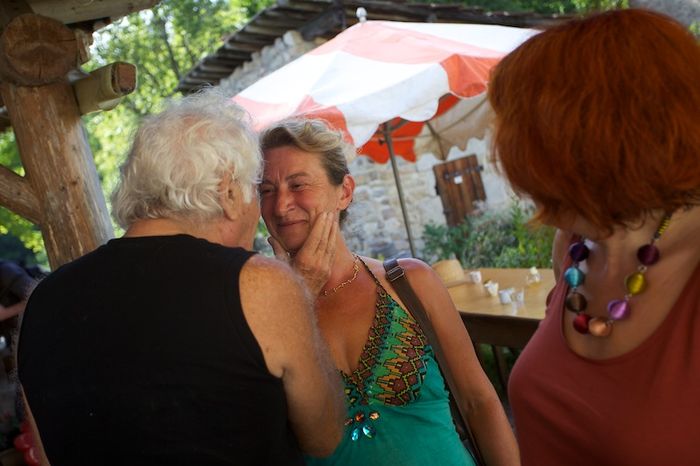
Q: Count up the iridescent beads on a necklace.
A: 8